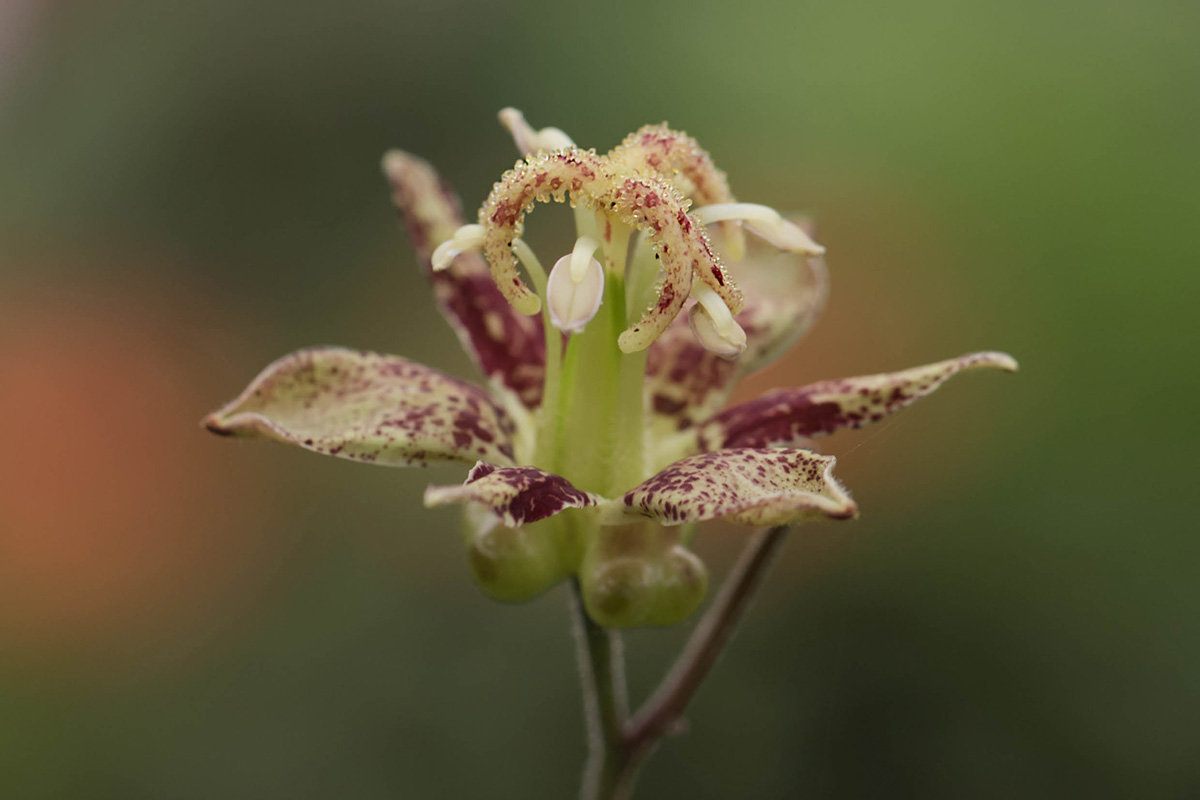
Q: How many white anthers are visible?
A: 5